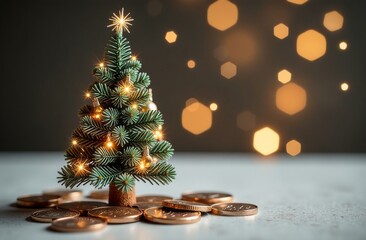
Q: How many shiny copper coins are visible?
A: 13